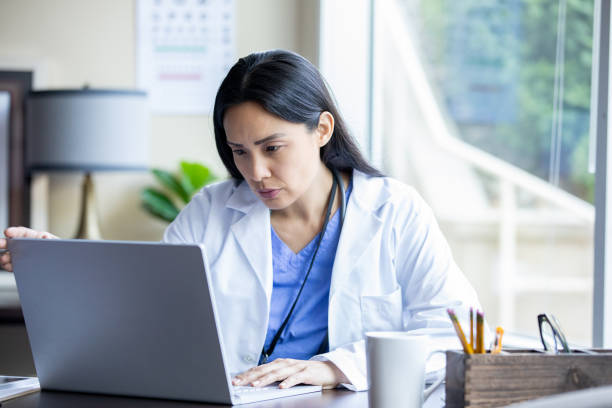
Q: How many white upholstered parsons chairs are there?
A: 0